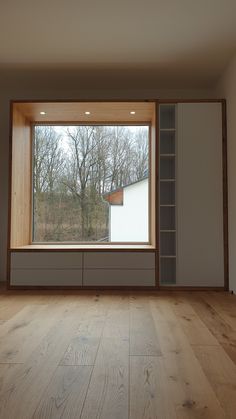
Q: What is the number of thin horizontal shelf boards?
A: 6